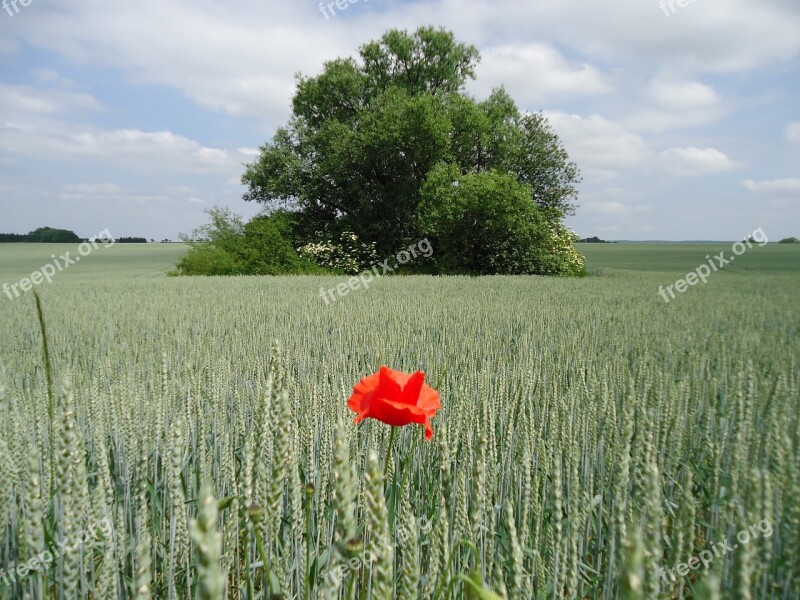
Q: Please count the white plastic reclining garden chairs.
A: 0